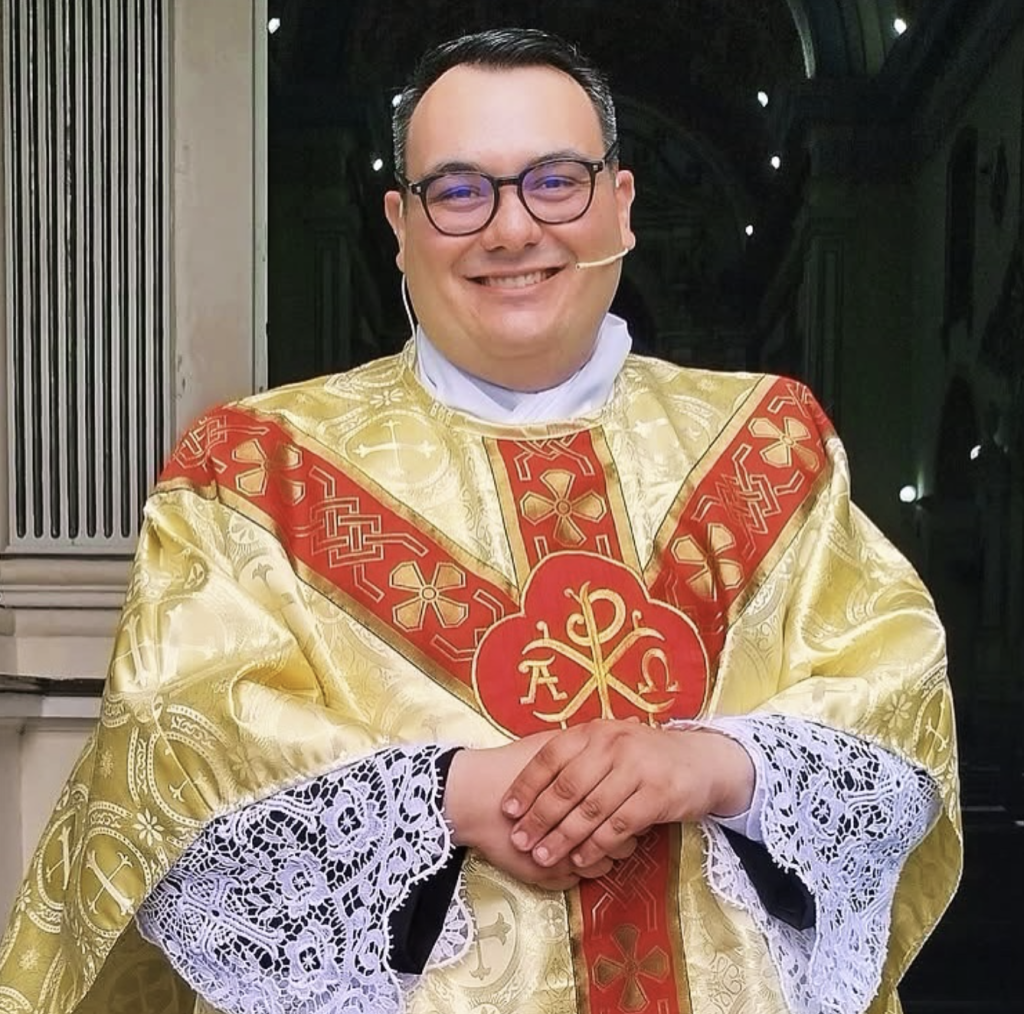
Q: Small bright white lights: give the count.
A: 9